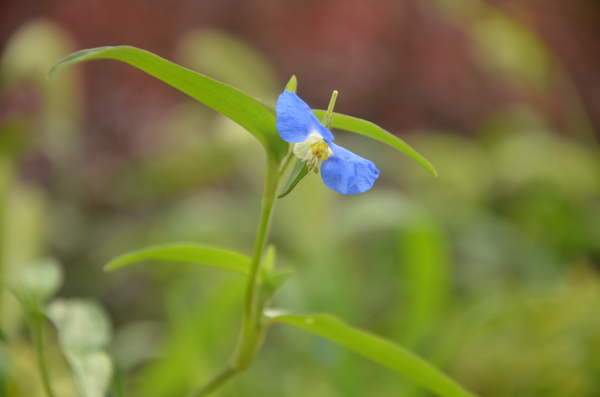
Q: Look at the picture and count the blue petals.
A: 2